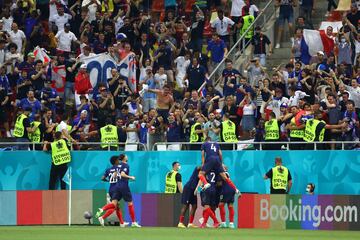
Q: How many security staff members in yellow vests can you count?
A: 13